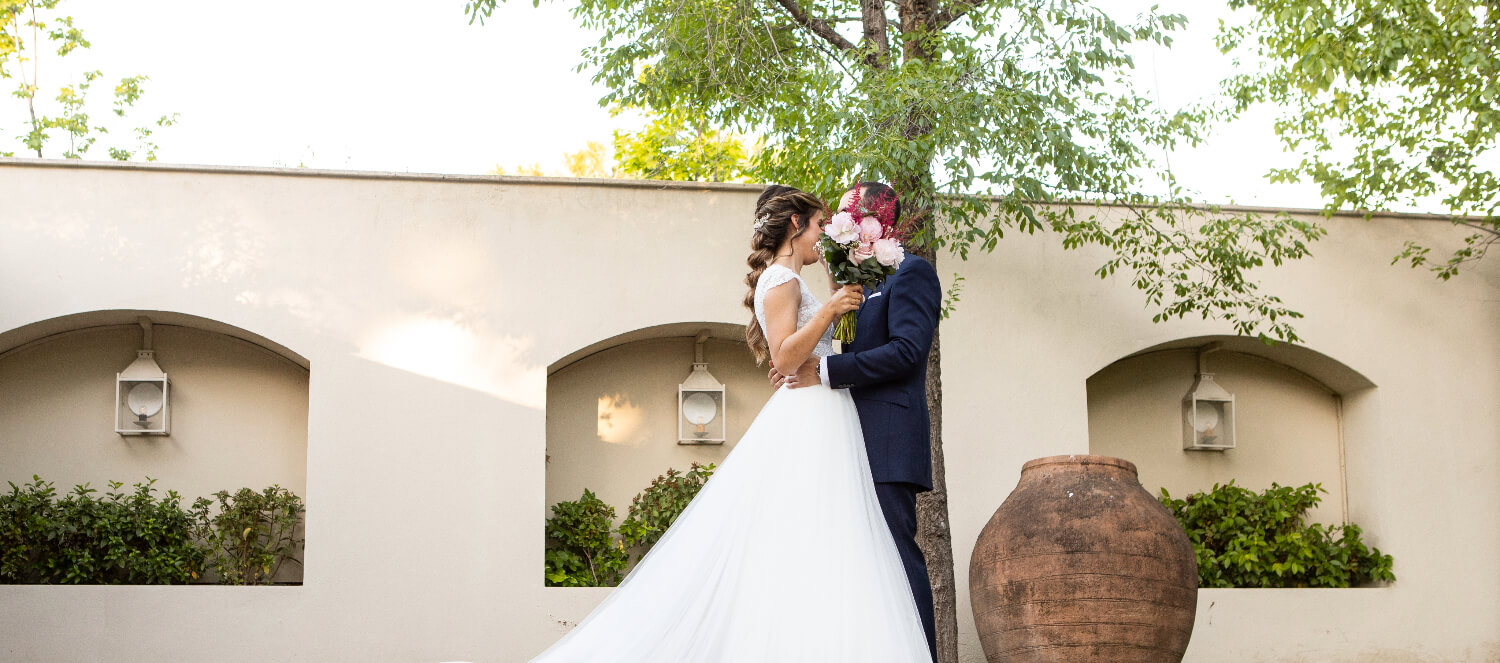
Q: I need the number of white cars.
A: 0